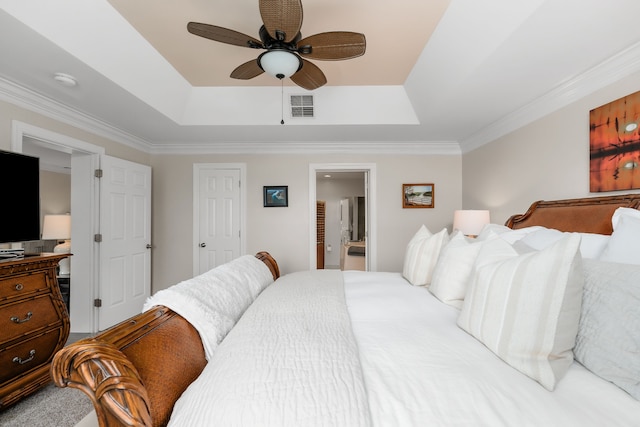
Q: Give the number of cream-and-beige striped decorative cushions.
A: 2